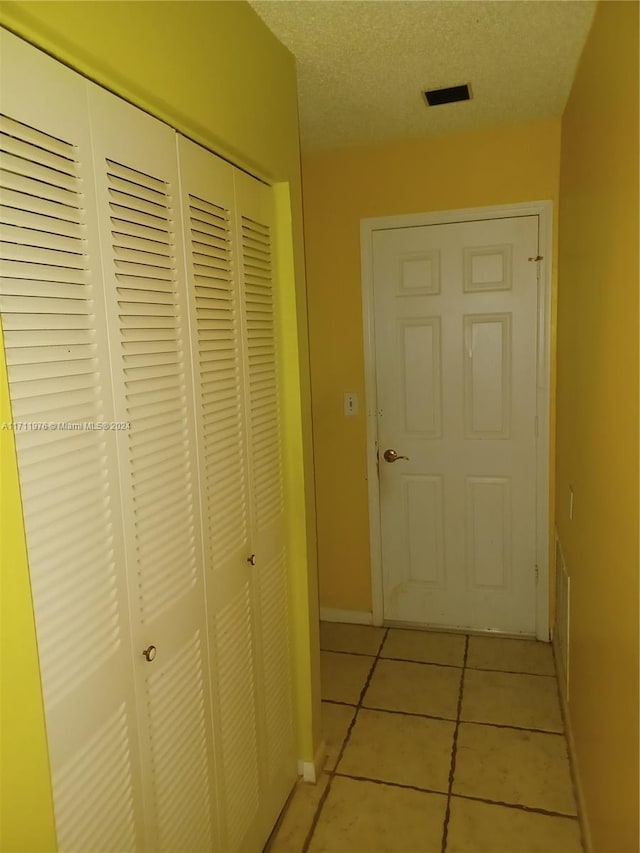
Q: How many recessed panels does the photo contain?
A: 6